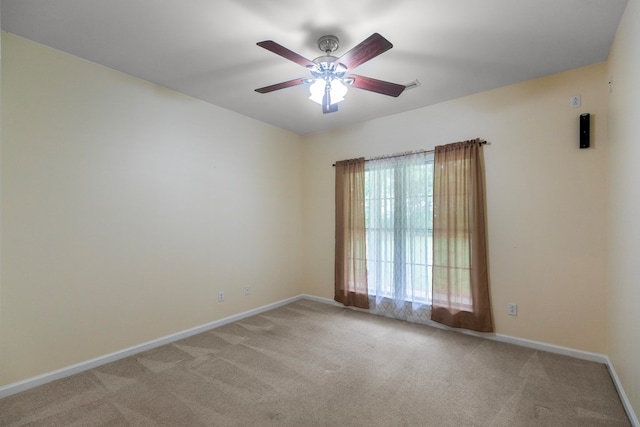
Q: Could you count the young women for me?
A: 0